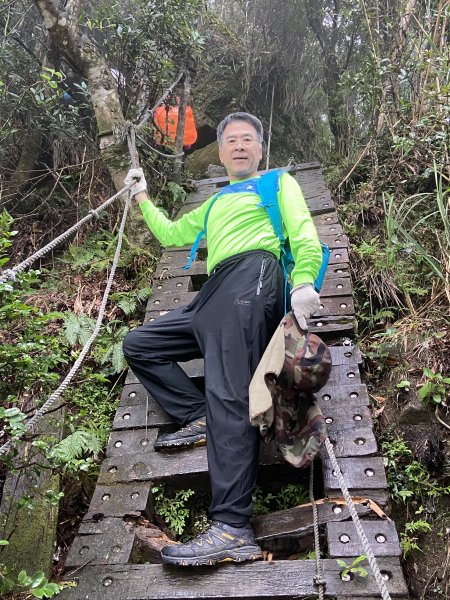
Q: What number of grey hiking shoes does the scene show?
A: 2